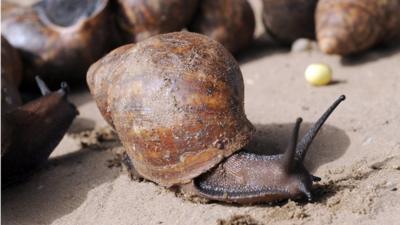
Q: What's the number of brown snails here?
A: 7